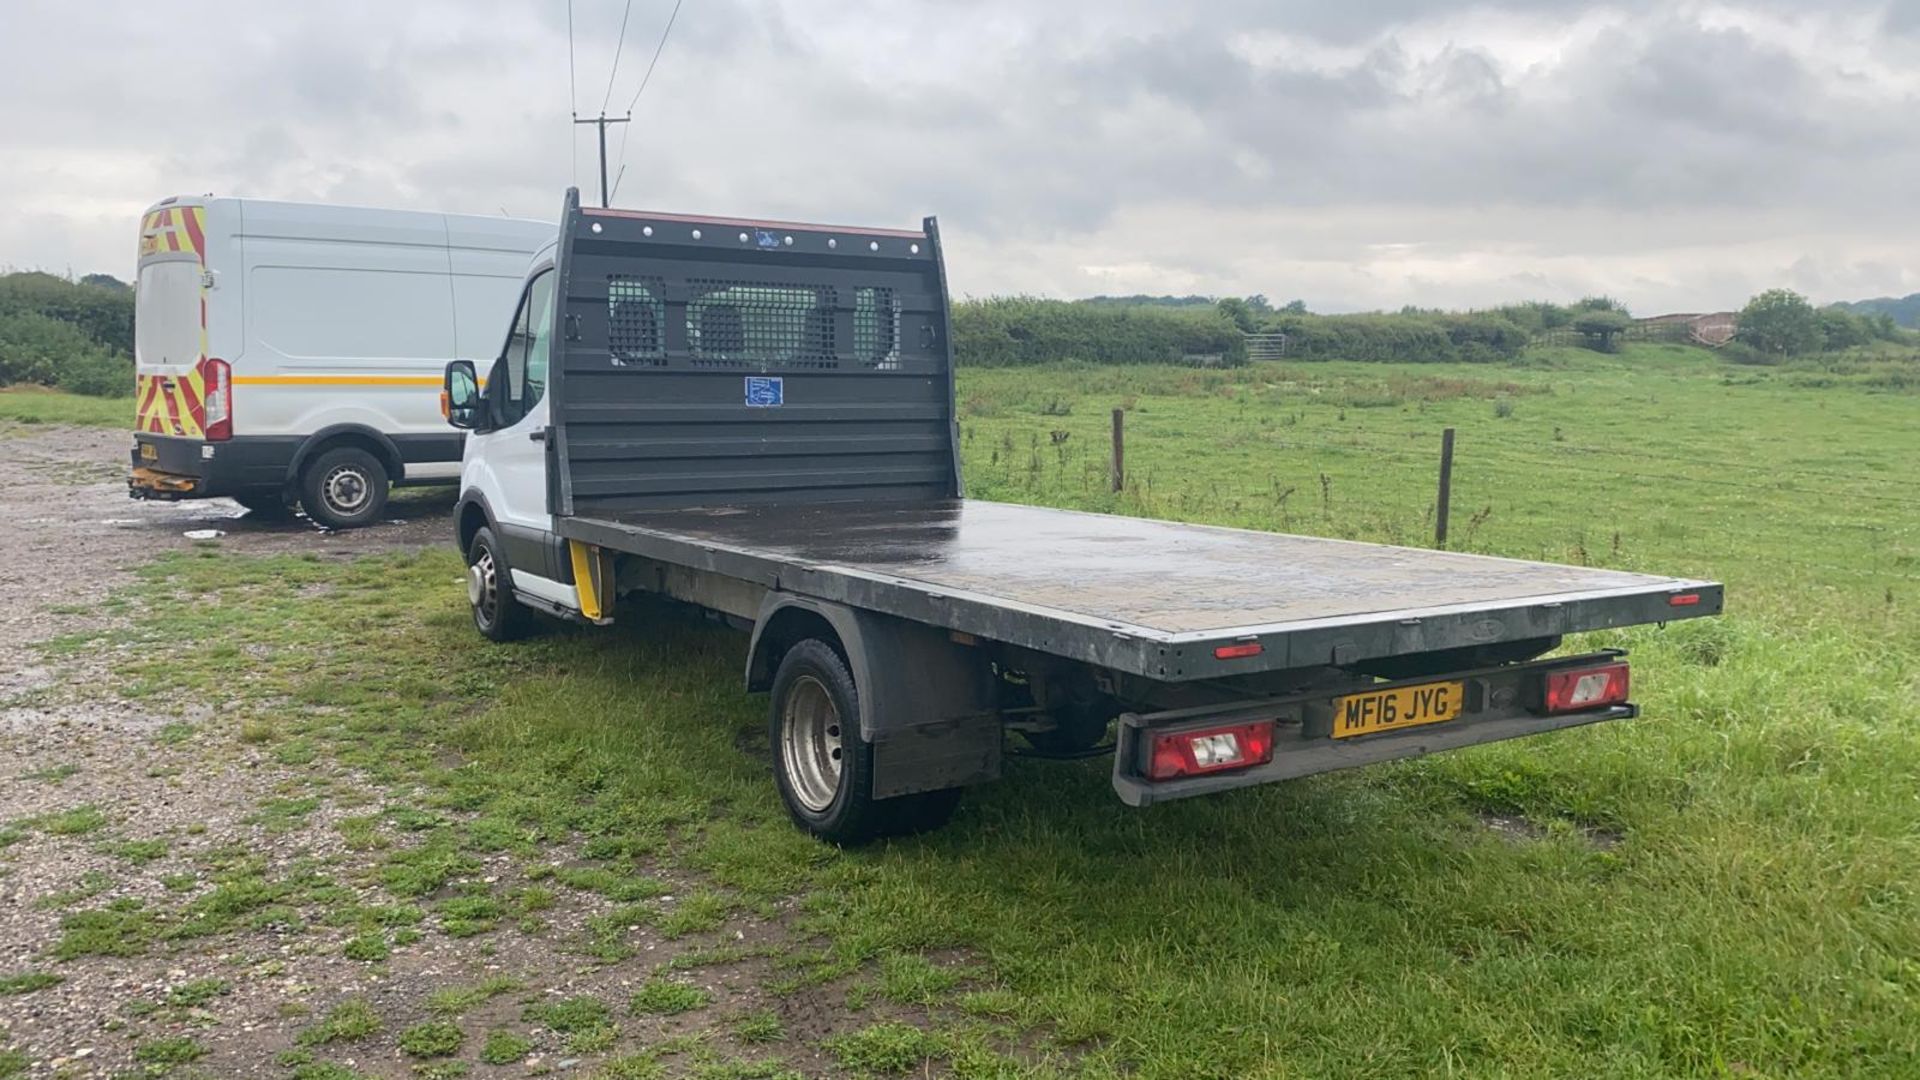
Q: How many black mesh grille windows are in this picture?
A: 3